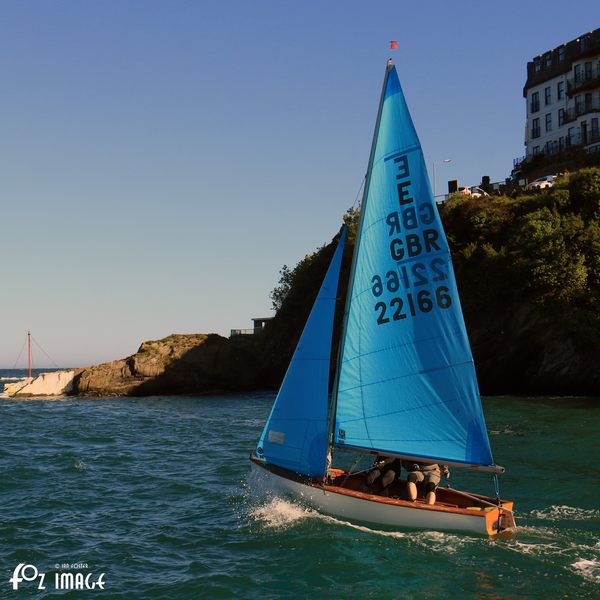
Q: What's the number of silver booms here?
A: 1